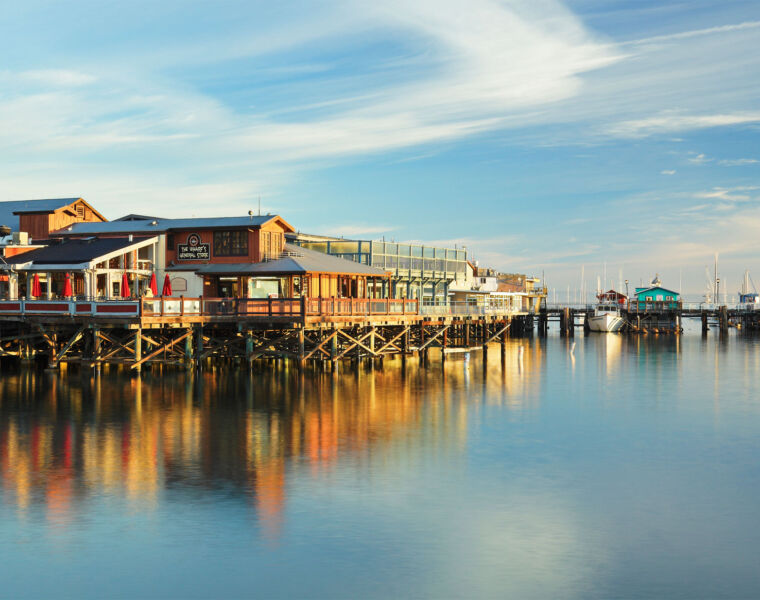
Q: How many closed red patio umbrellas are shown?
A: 5